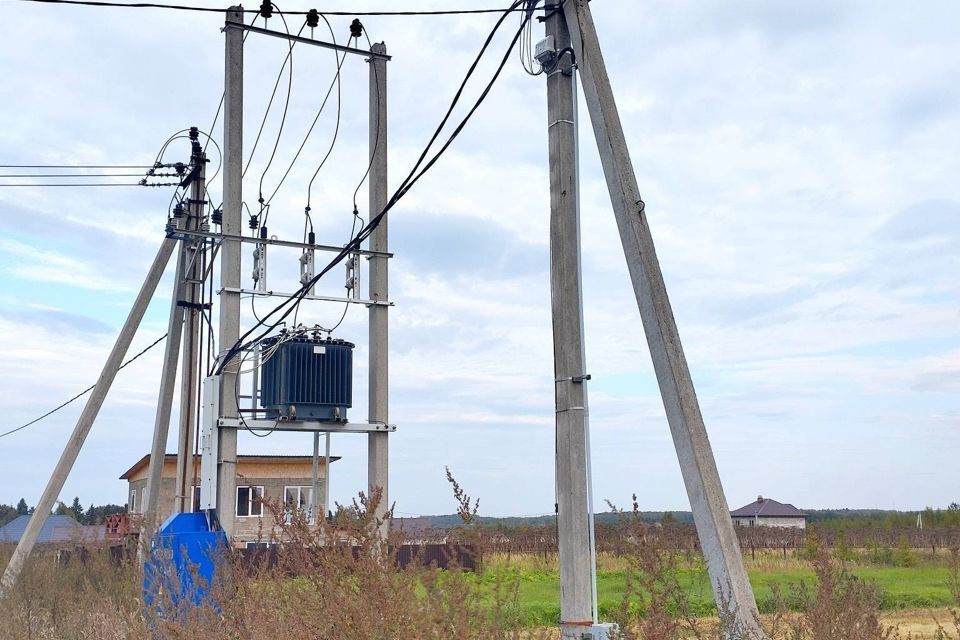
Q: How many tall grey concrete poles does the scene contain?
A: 7